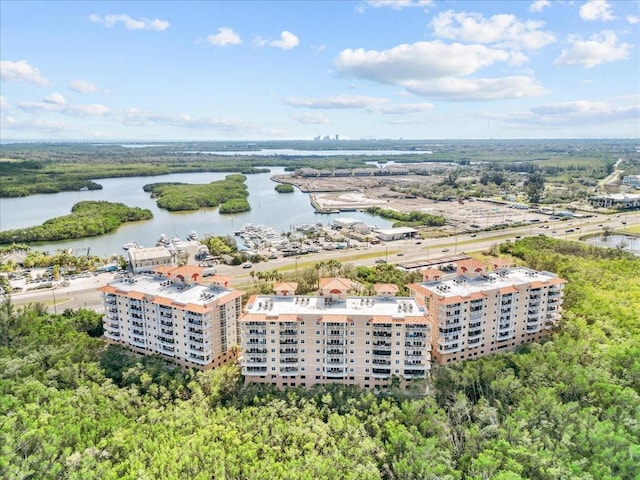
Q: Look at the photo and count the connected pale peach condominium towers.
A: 3